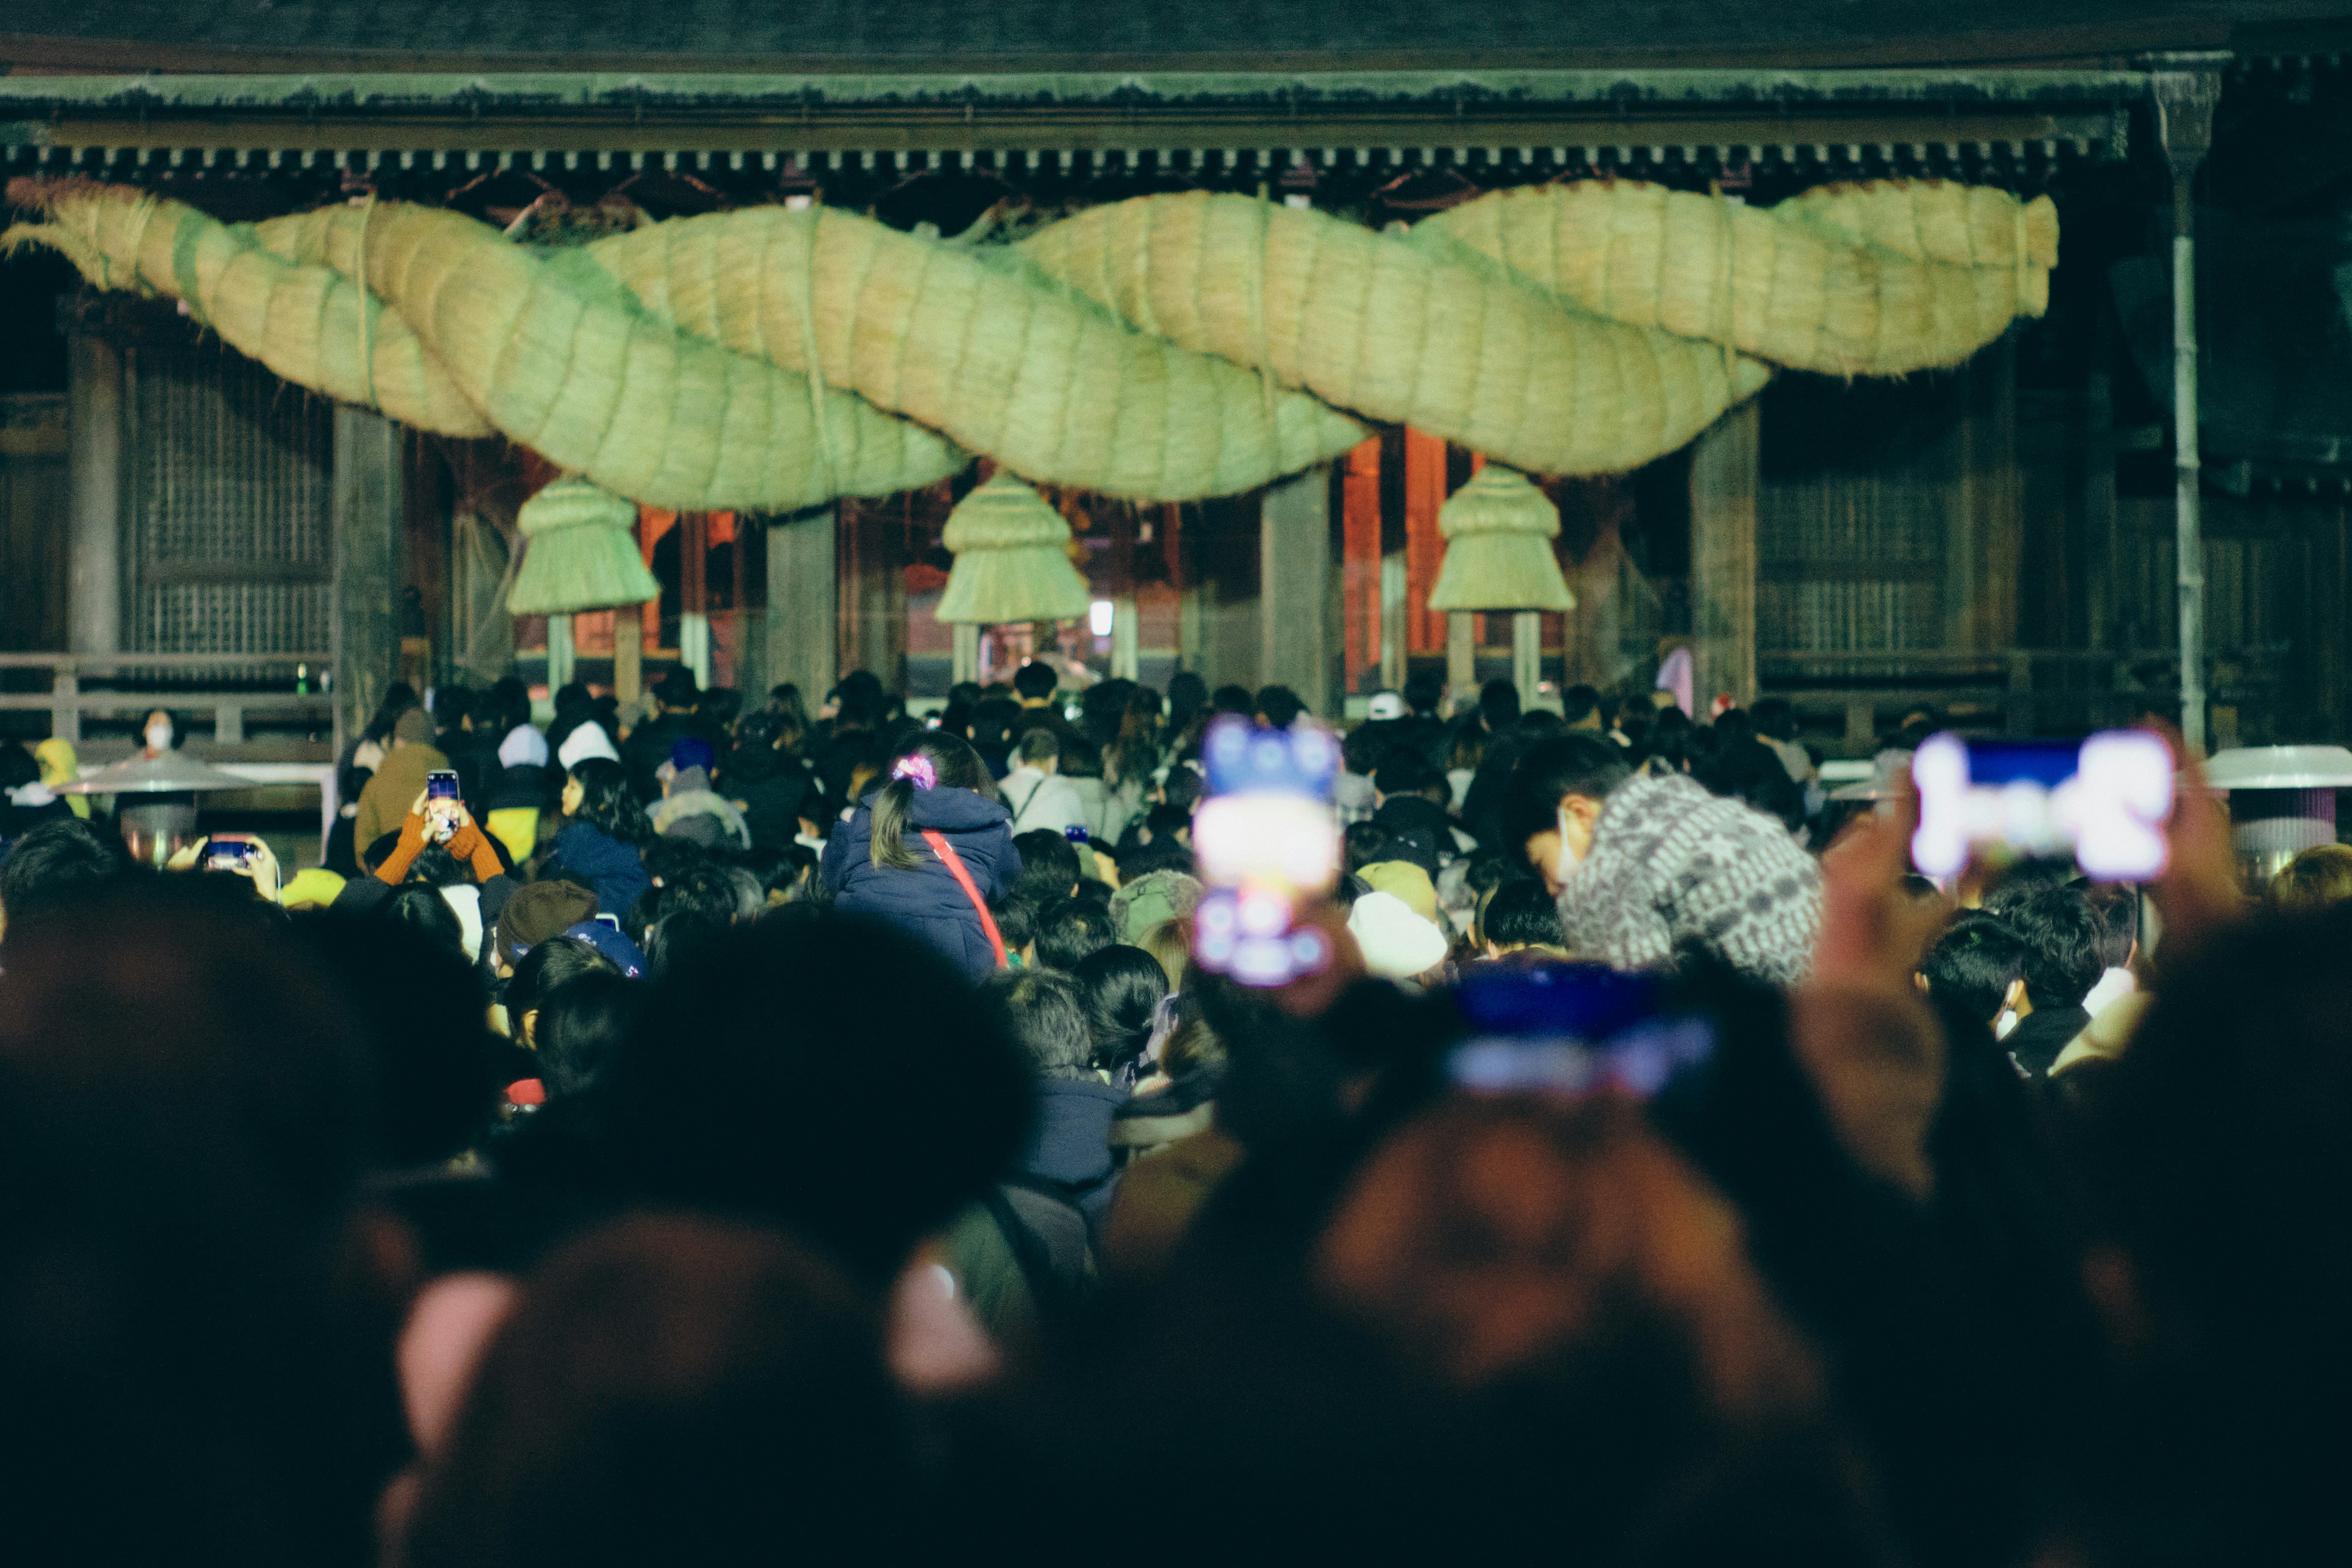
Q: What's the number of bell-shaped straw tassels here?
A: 3